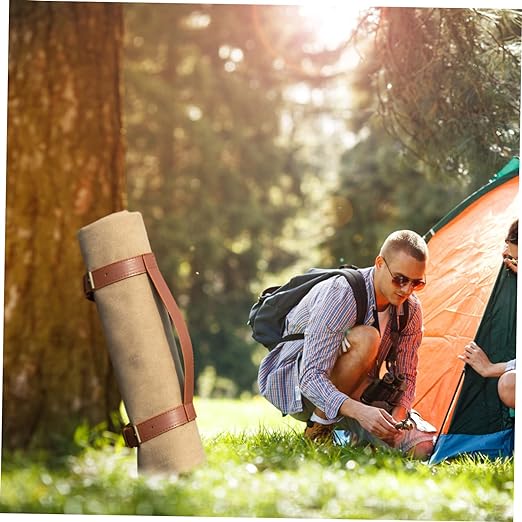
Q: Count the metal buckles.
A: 2